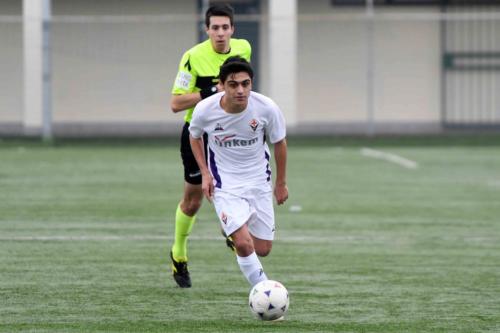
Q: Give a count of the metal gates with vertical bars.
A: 1